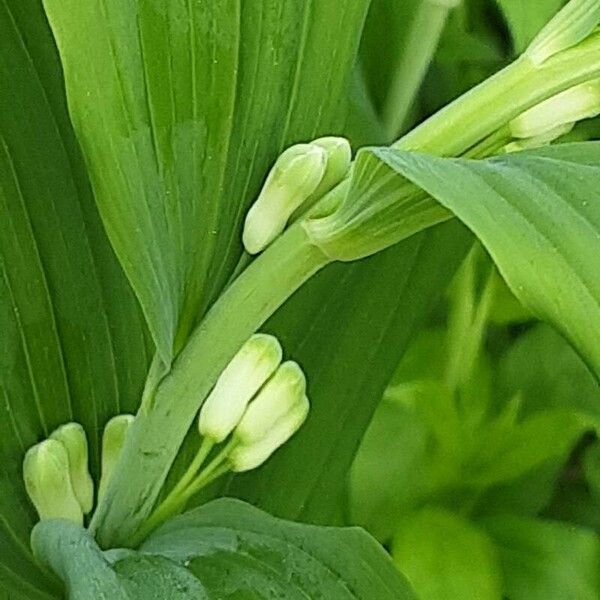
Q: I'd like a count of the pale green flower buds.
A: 10